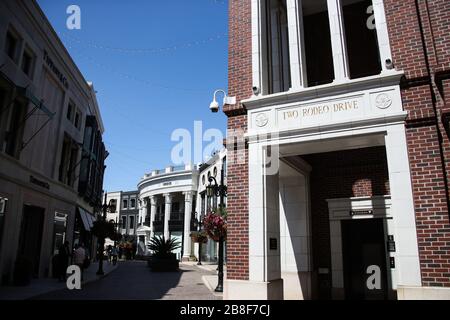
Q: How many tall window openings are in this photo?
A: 3